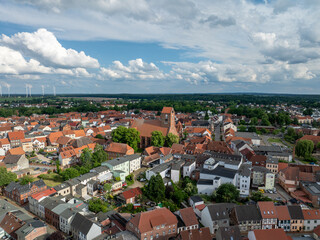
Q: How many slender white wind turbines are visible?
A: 6